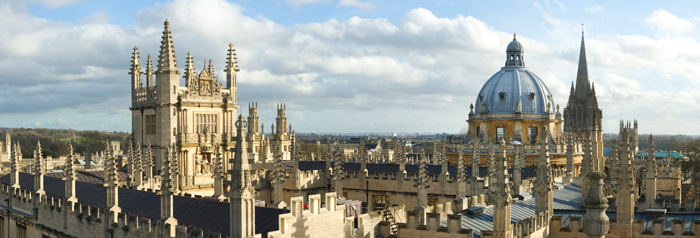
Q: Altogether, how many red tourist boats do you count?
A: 0